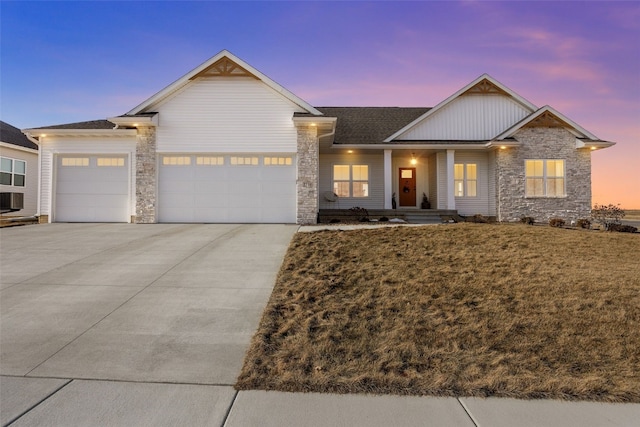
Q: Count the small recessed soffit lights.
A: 6